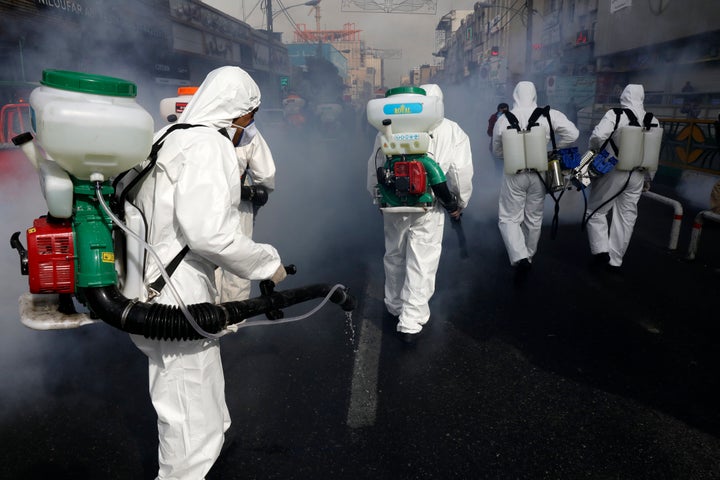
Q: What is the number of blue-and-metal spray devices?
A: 2